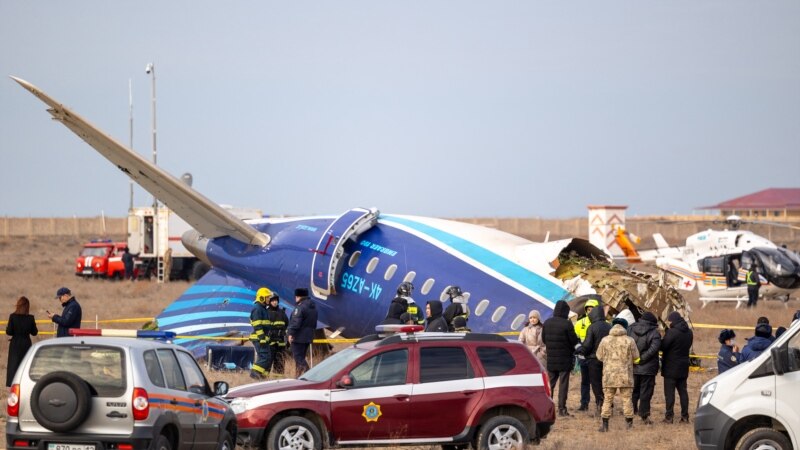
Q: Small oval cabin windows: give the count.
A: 10